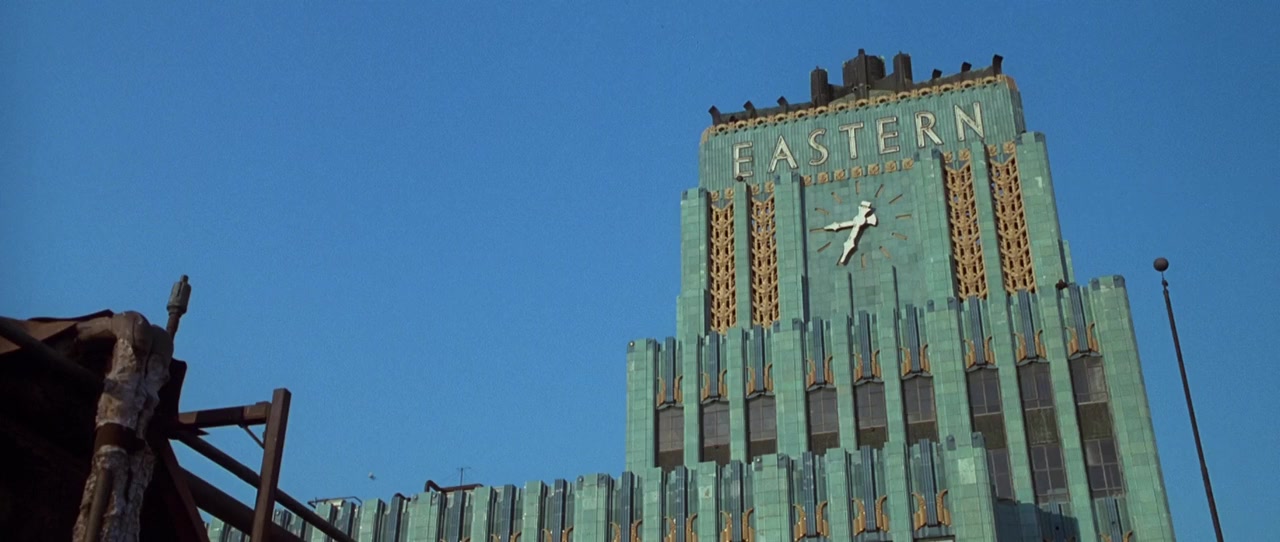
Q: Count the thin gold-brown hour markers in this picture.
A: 12